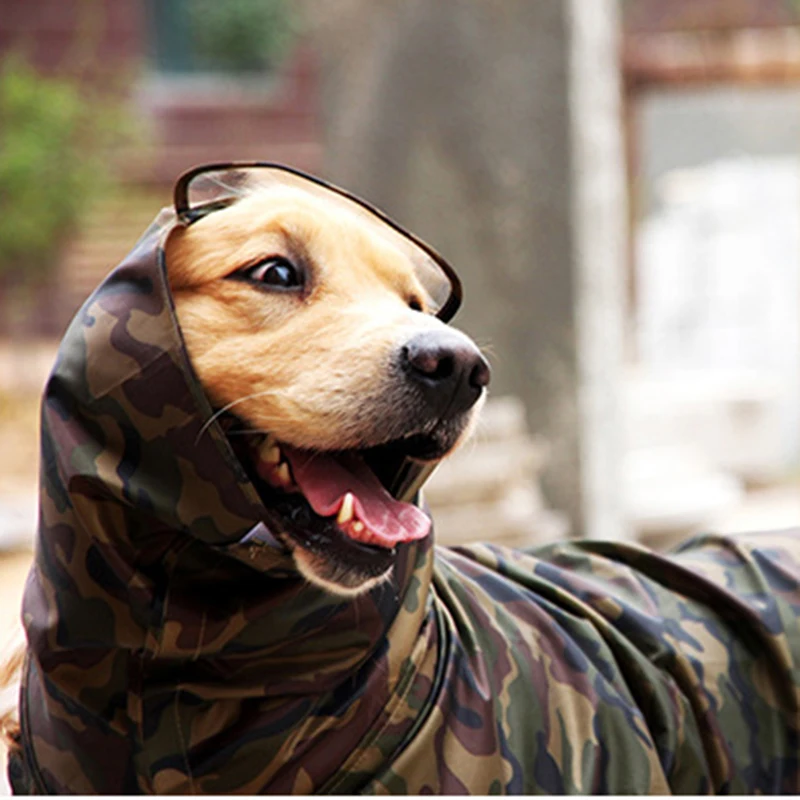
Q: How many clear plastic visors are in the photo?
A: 1